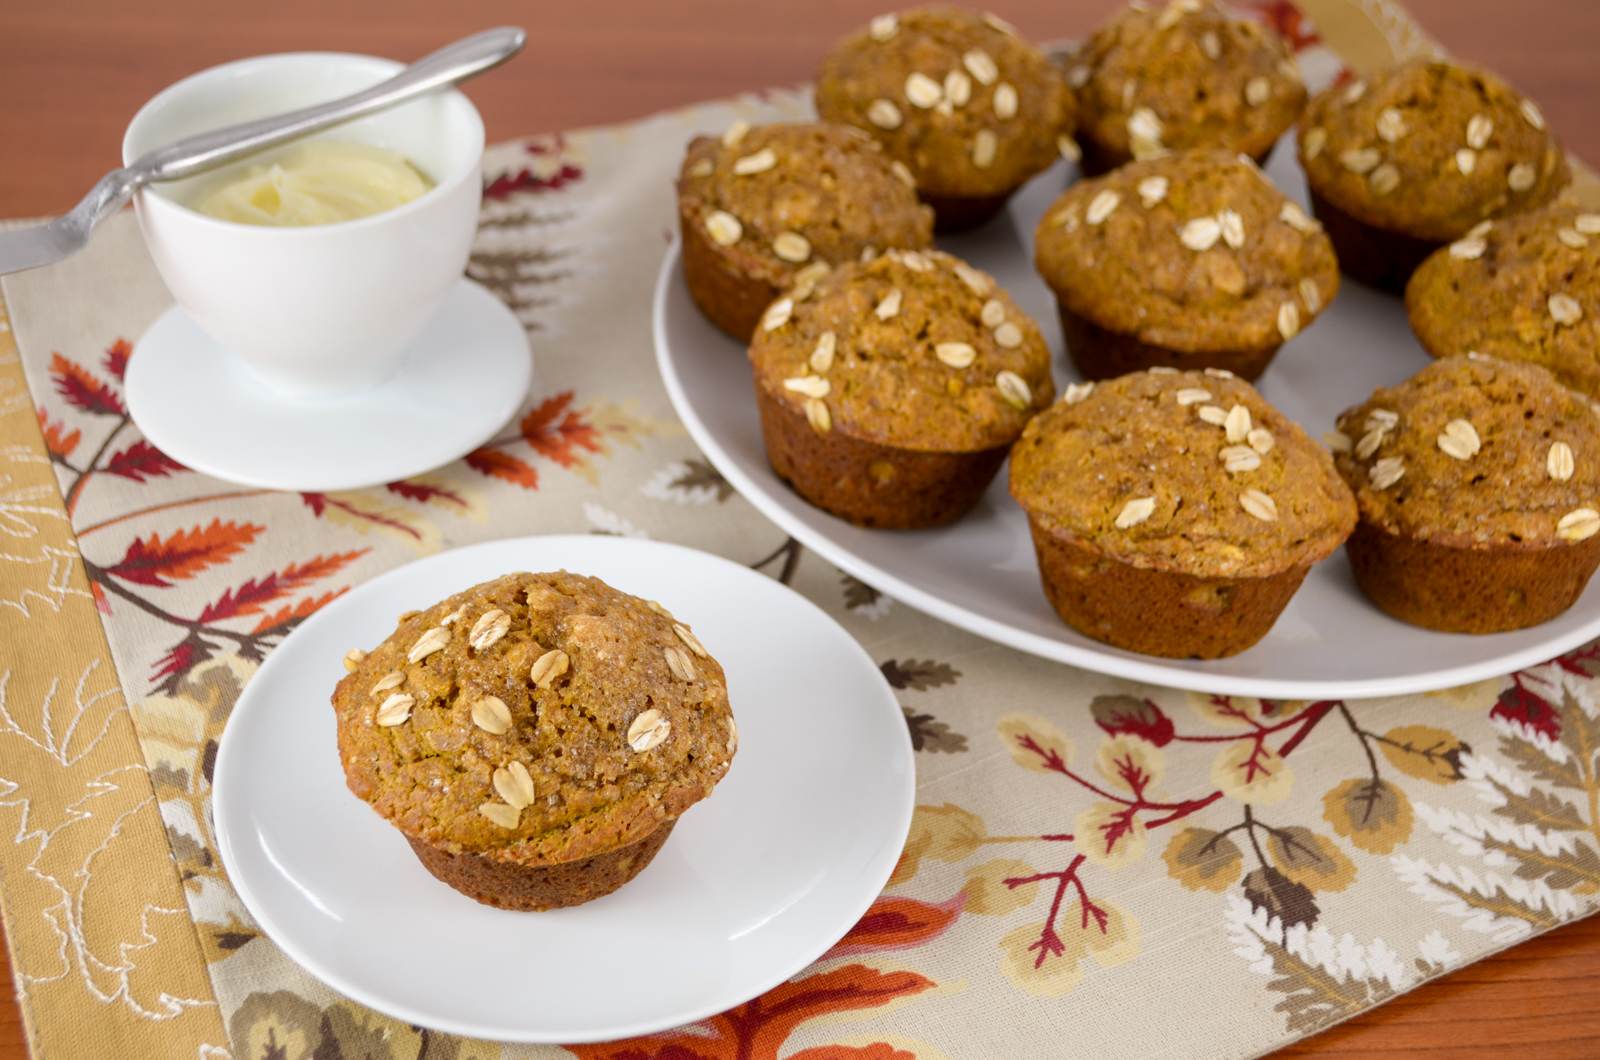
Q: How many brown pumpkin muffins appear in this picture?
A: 10